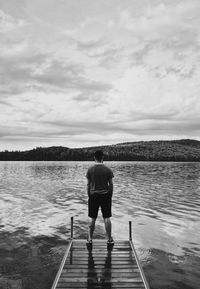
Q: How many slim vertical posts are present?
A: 2